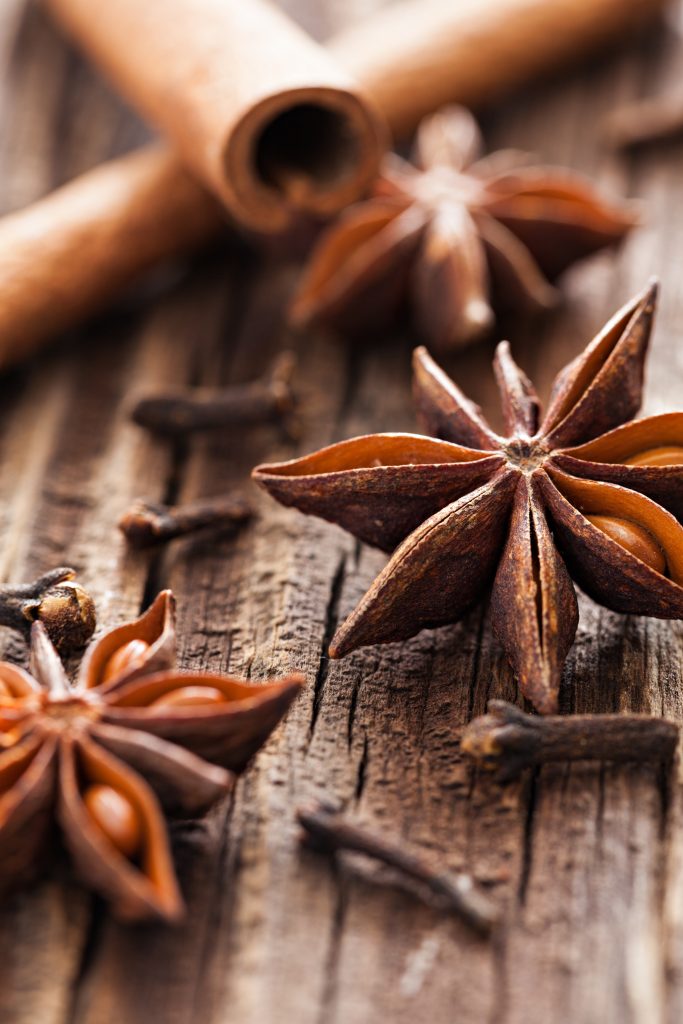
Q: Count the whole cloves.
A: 5